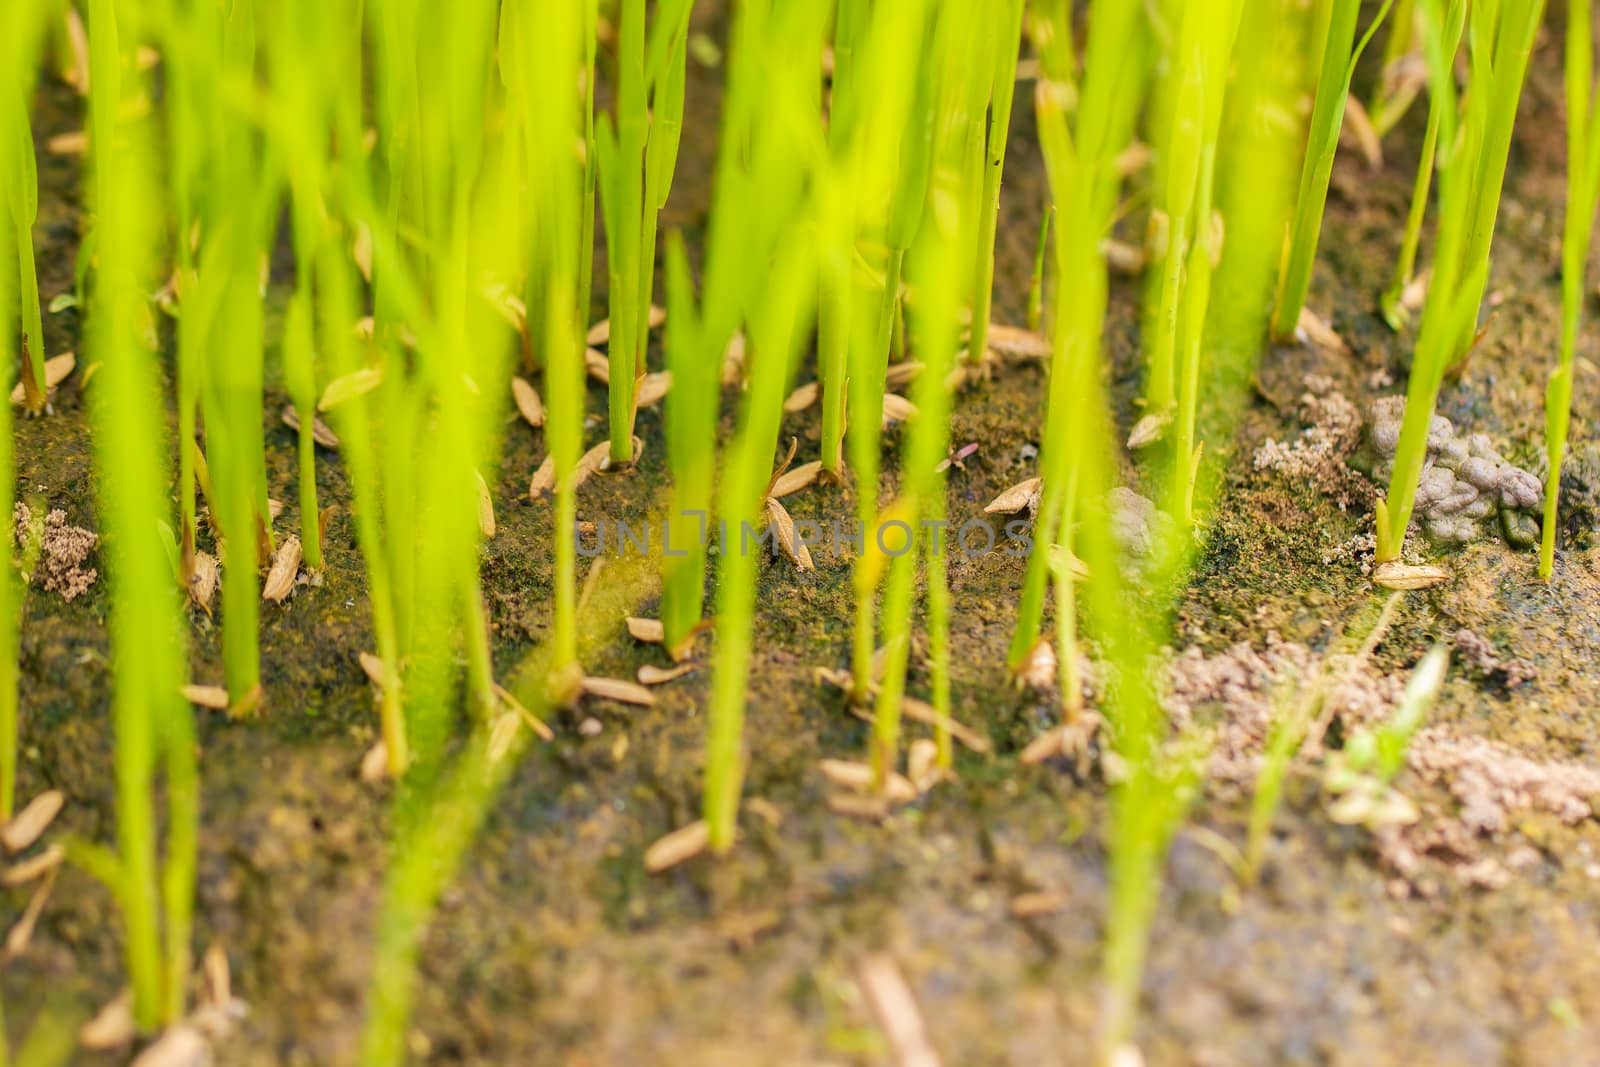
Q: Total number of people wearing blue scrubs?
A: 0